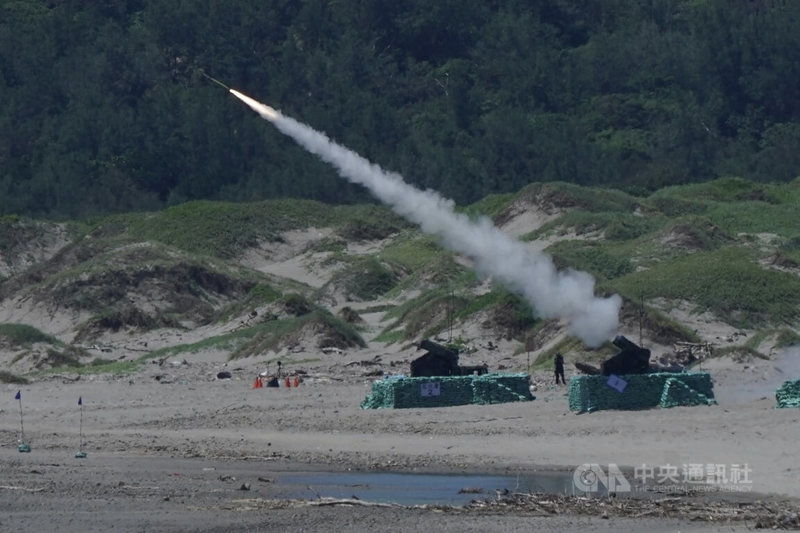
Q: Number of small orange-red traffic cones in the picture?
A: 4